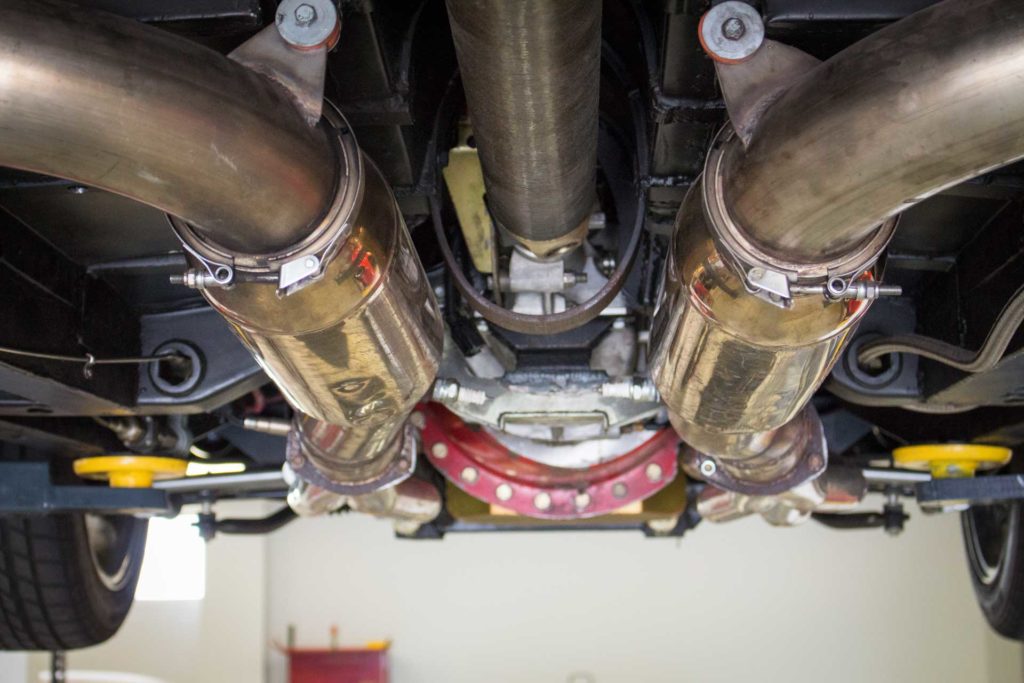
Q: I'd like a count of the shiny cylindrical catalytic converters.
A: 2